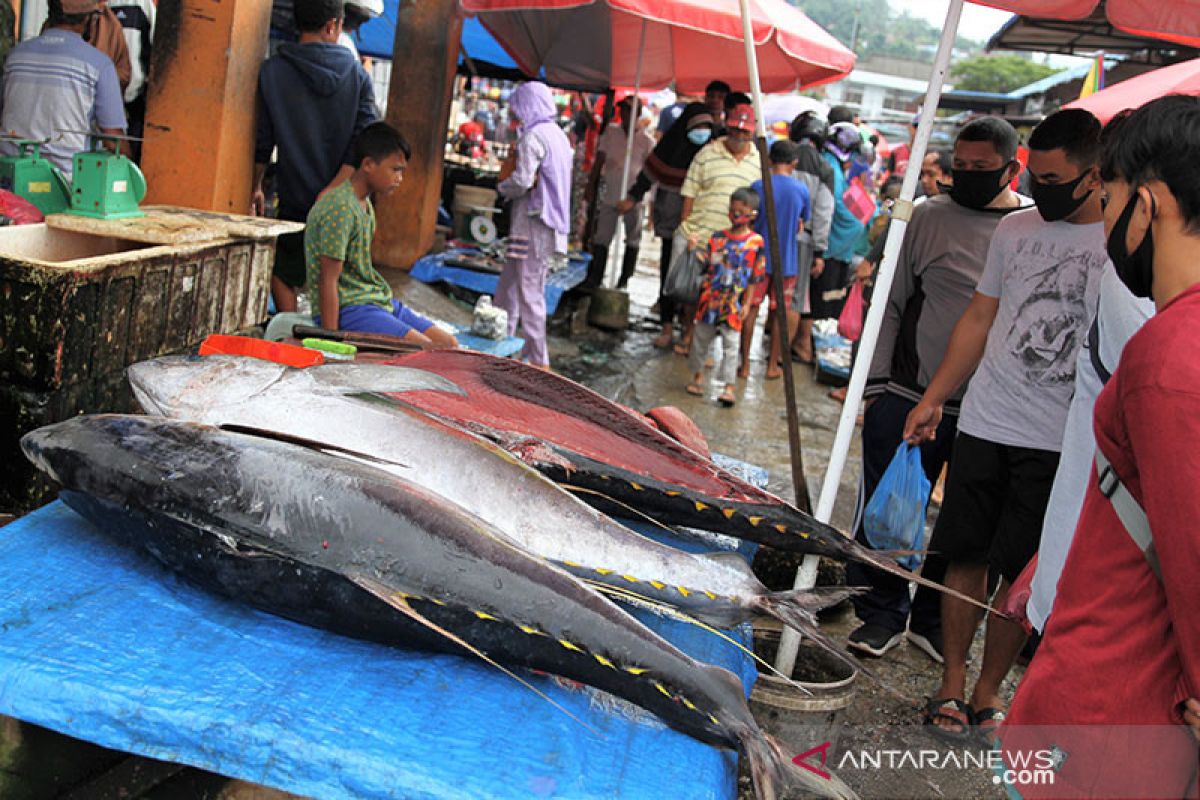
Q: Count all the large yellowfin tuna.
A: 3